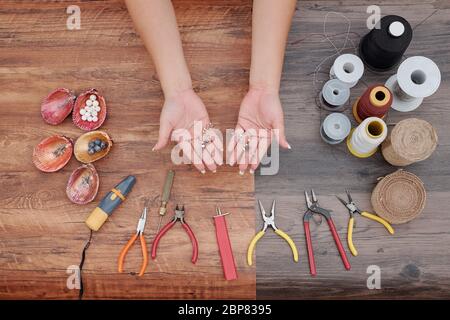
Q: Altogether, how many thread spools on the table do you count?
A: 7